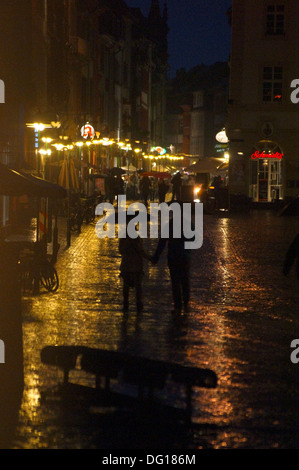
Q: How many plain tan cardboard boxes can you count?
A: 0